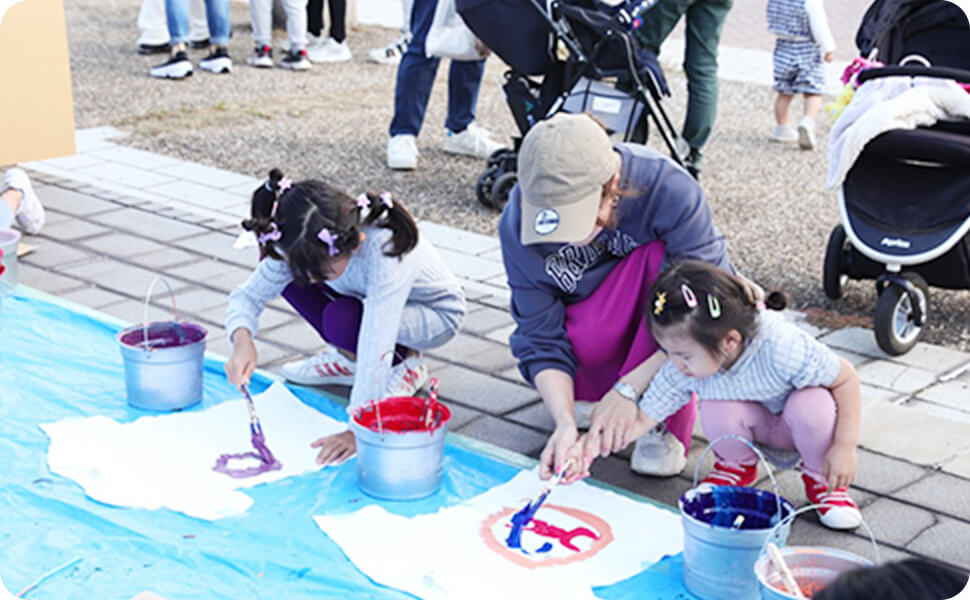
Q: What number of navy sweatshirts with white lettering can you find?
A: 1